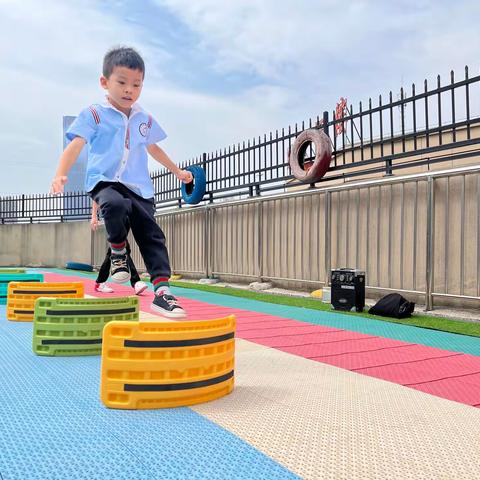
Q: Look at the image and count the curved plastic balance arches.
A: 5